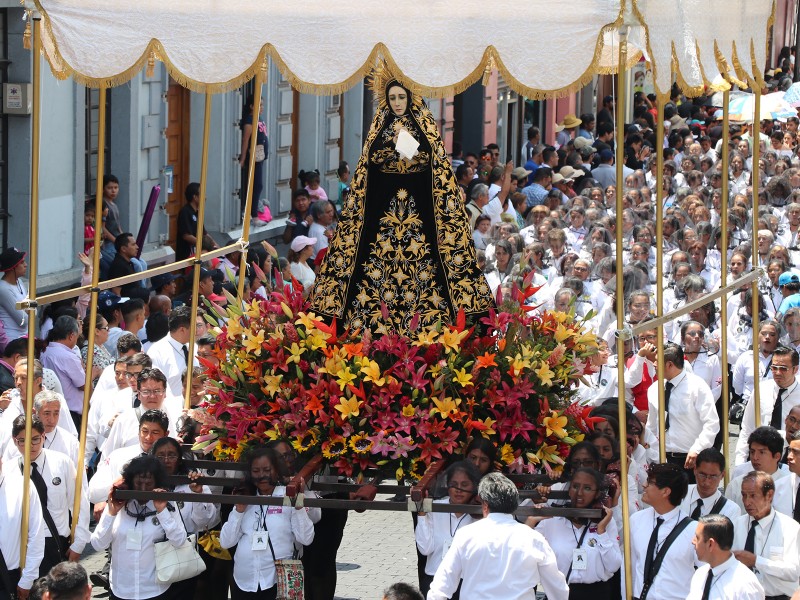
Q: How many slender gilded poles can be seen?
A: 8